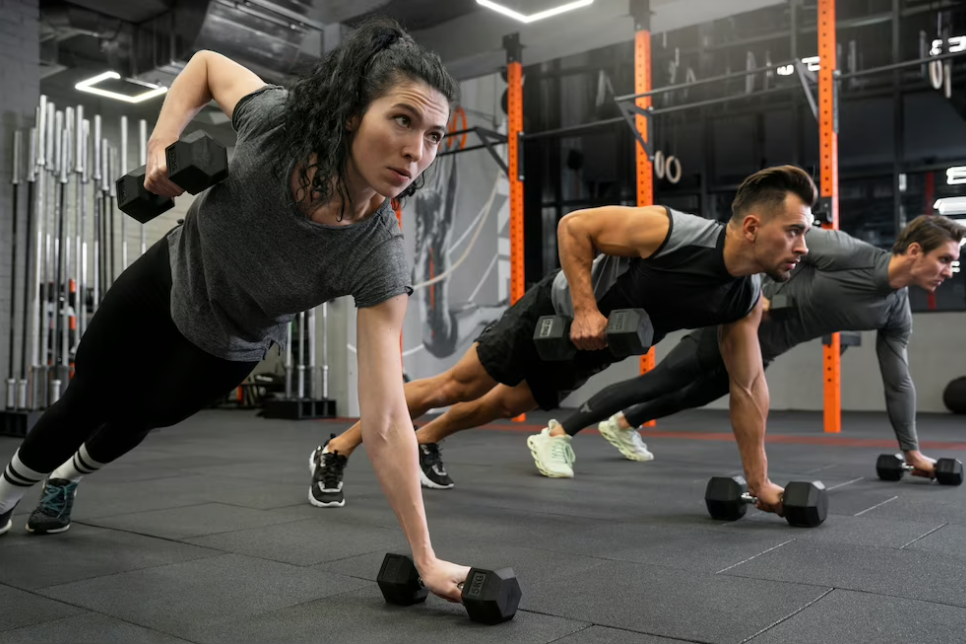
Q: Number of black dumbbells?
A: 6